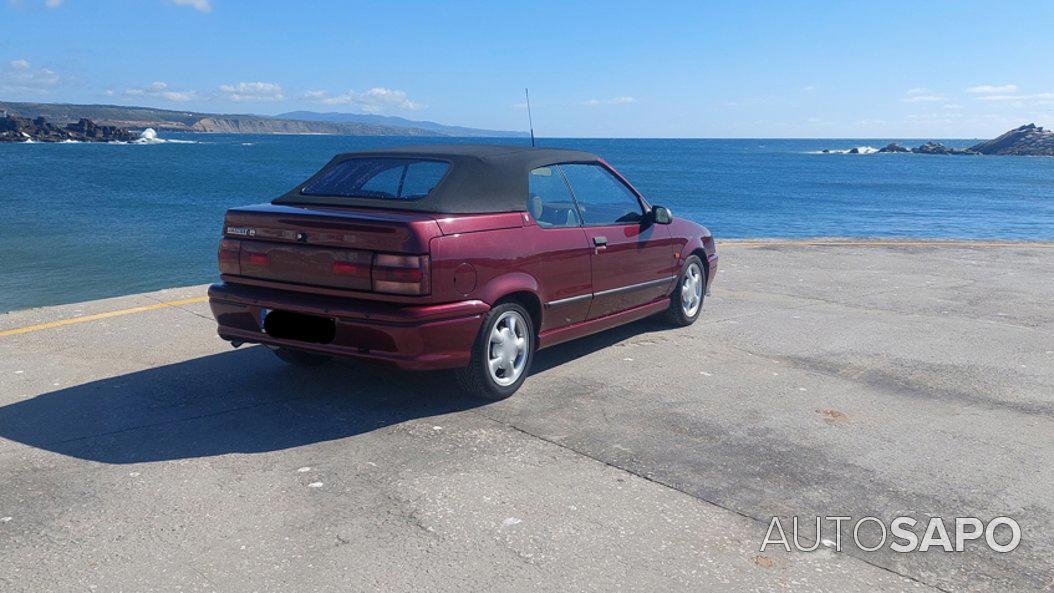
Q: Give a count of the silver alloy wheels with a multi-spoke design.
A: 2